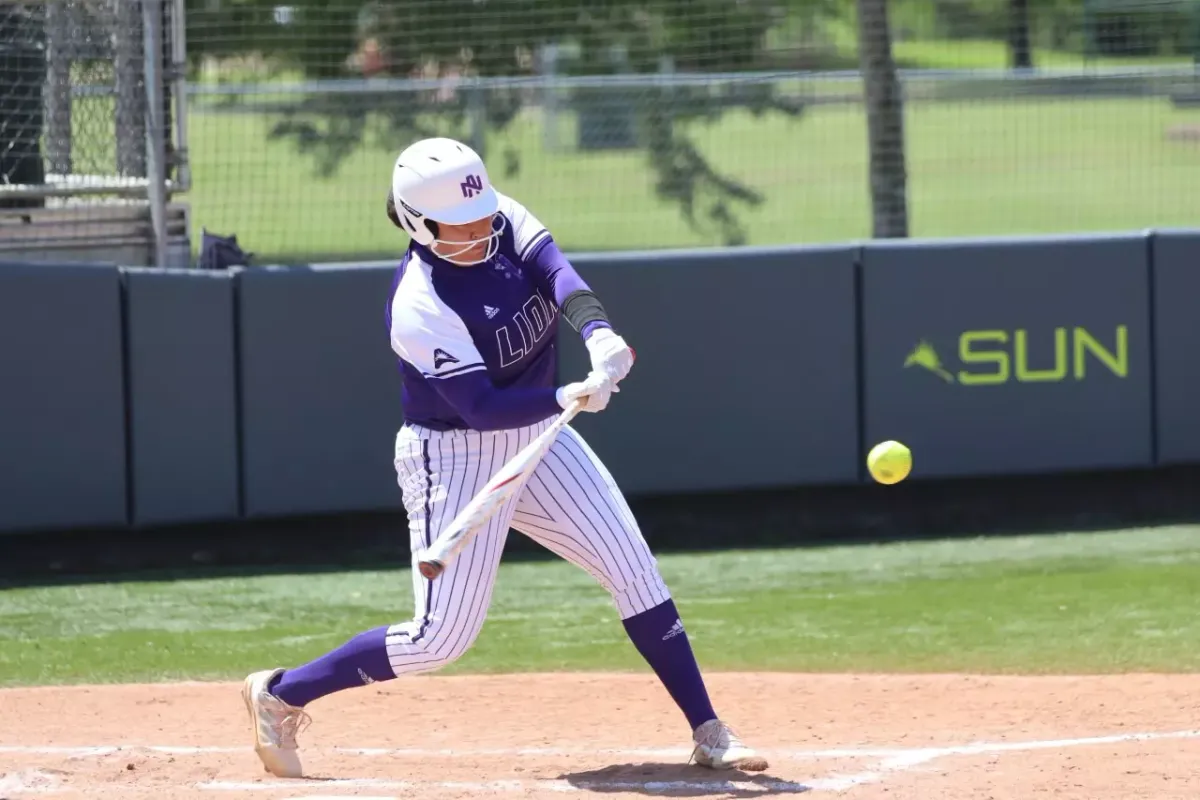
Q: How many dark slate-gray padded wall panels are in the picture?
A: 6